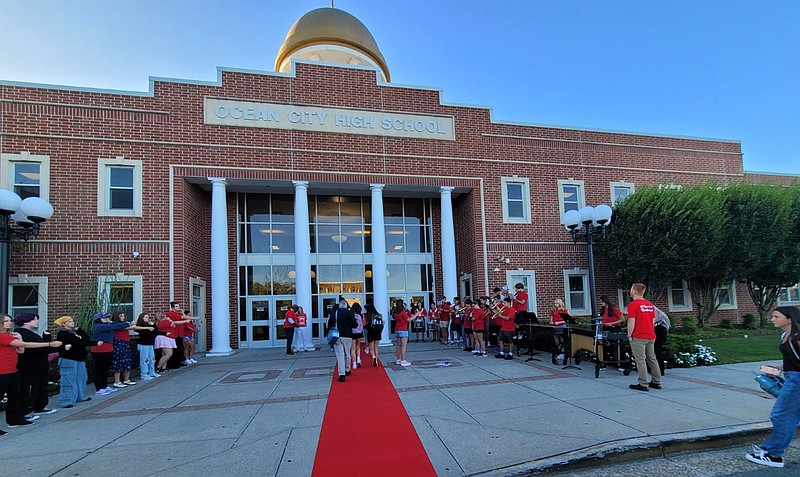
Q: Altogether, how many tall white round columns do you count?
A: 4